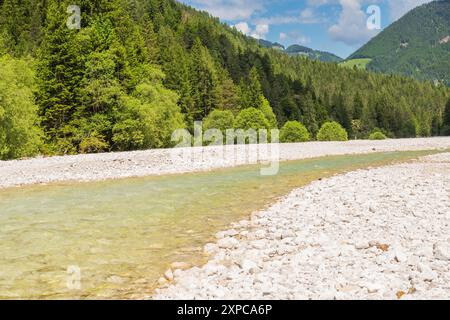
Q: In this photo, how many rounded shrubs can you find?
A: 5